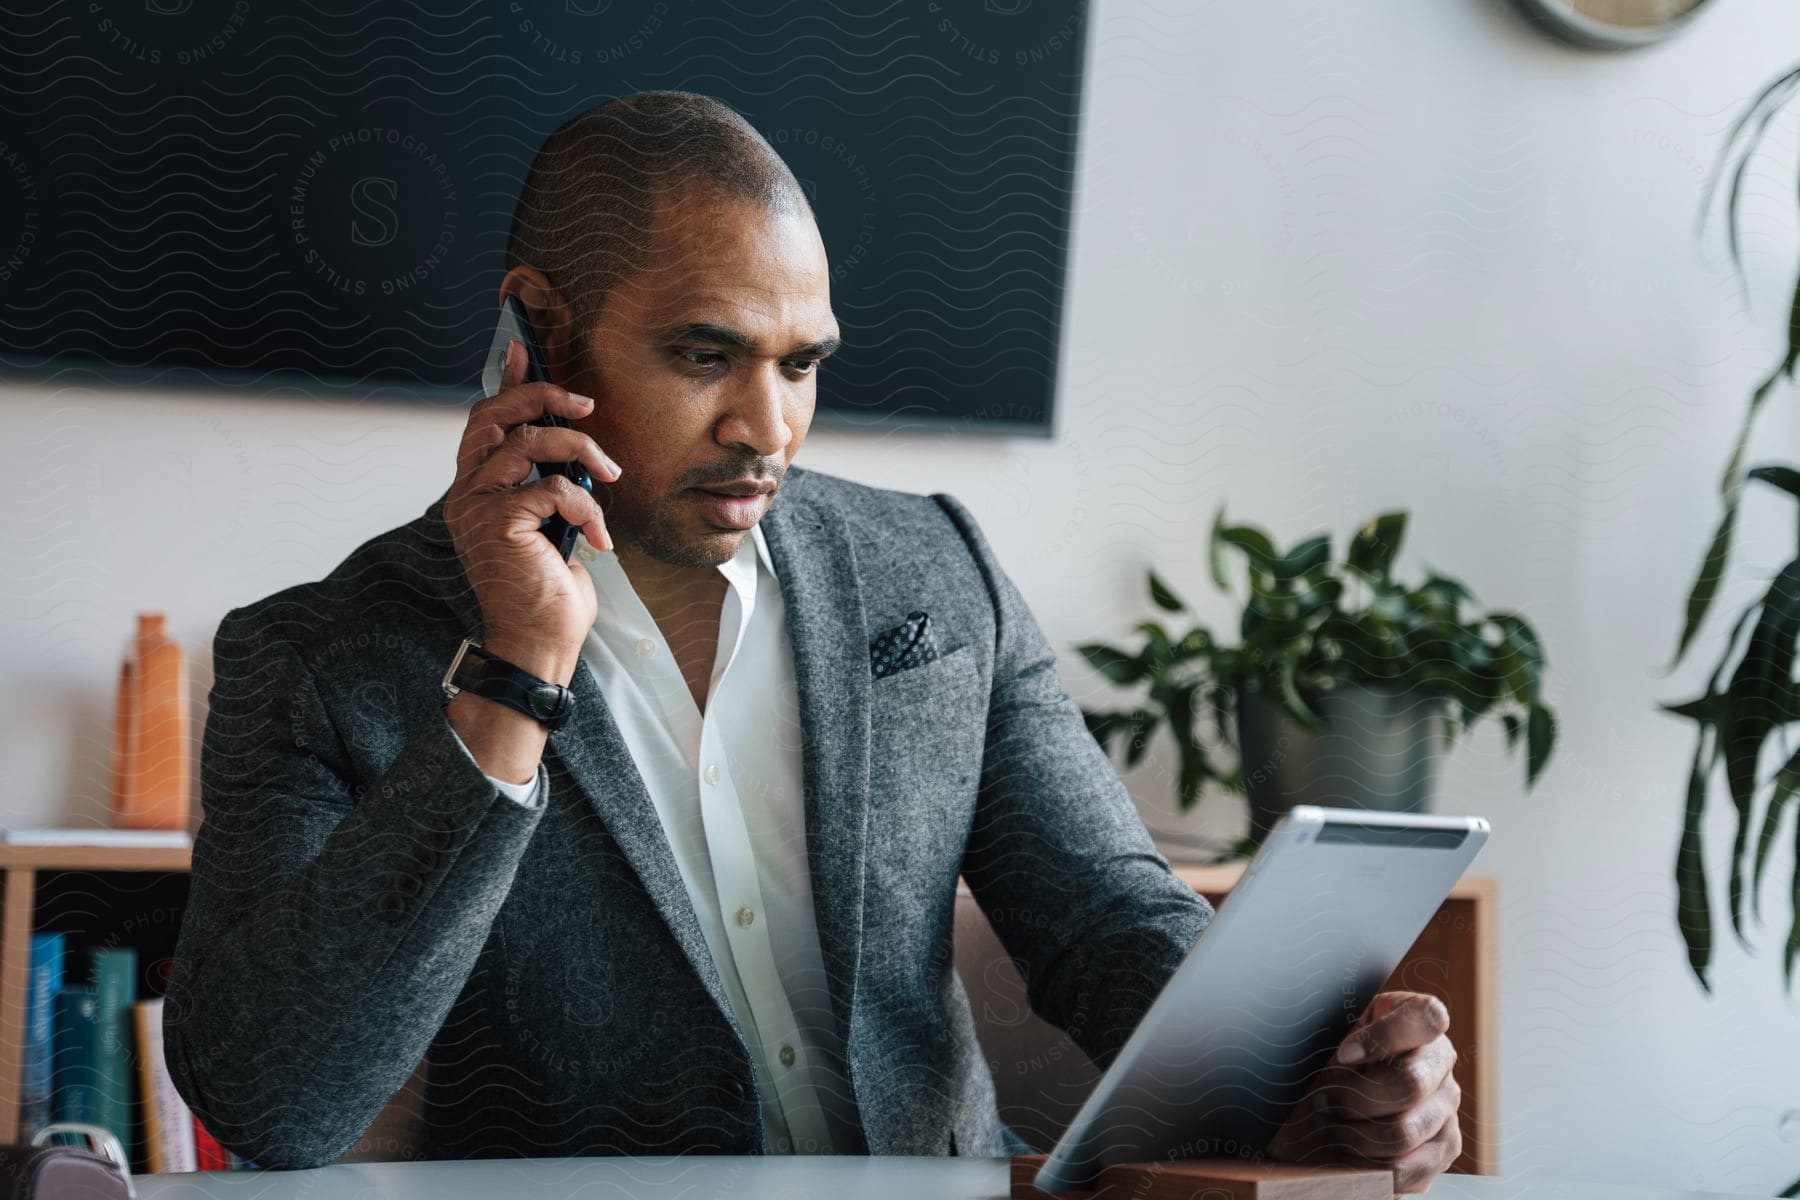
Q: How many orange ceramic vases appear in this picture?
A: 1